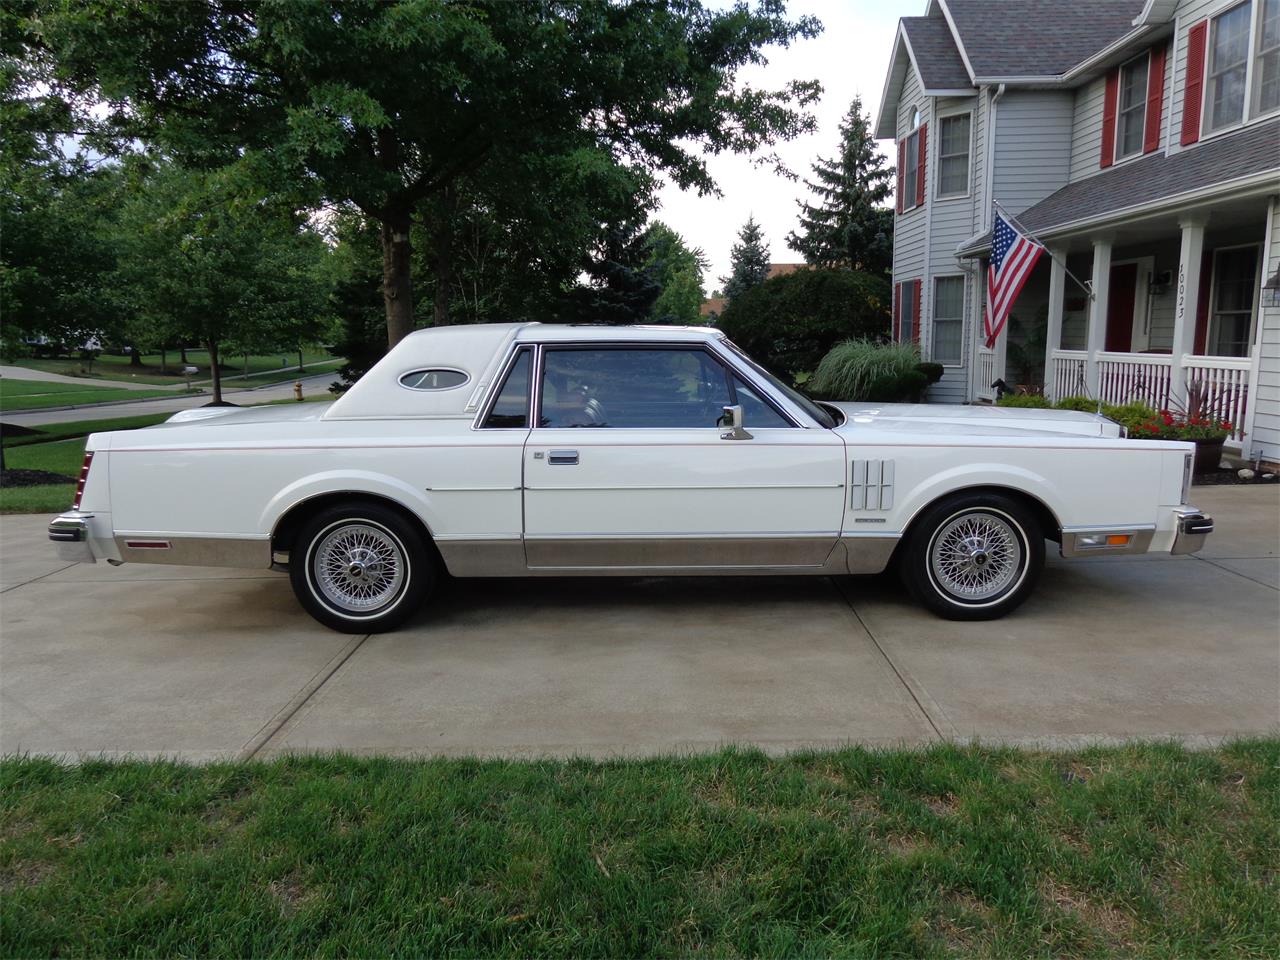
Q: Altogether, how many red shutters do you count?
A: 8